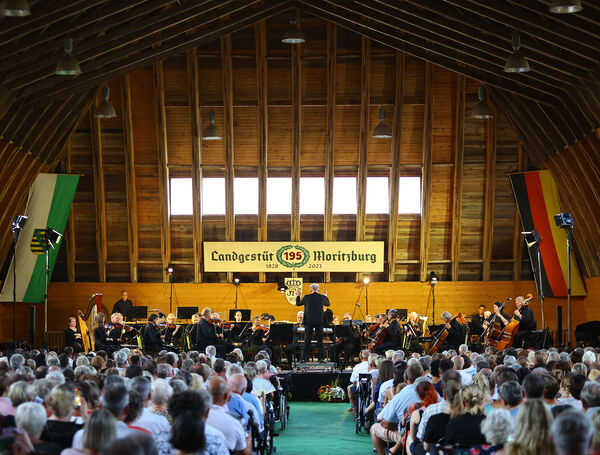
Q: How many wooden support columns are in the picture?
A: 15